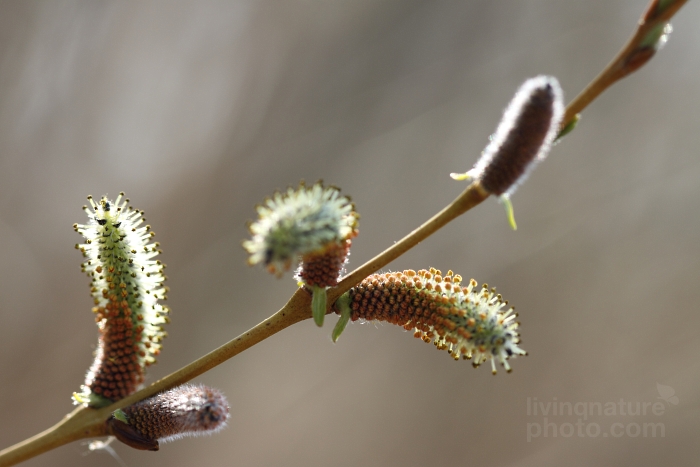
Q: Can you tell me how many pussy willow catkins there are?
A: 5